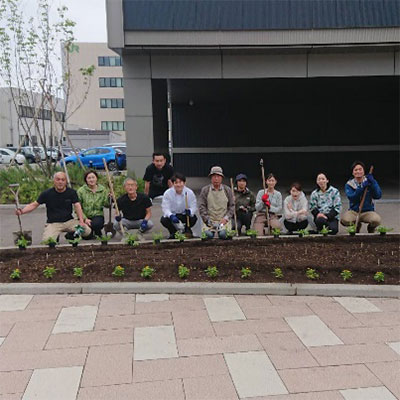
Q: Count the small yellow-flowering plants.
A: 12